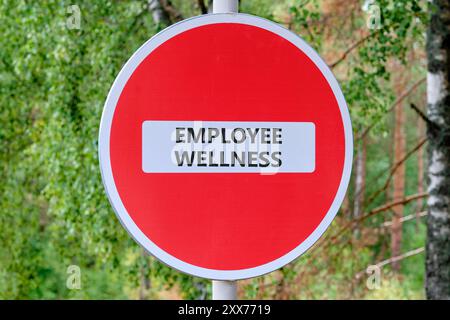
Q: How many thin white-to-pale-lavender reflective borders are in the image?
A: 1